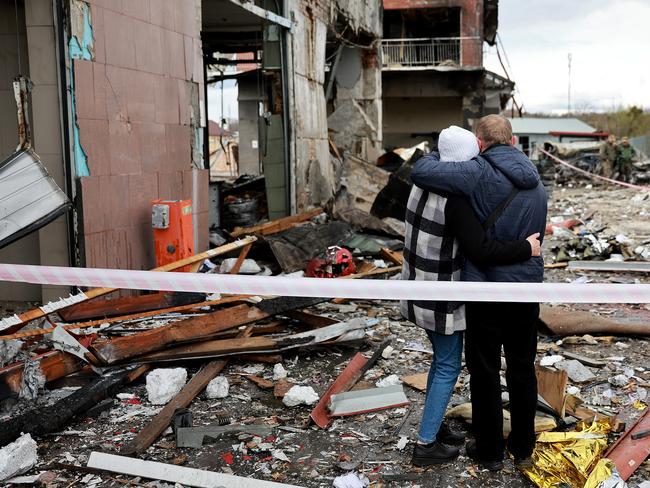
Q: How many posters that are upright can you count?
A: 0